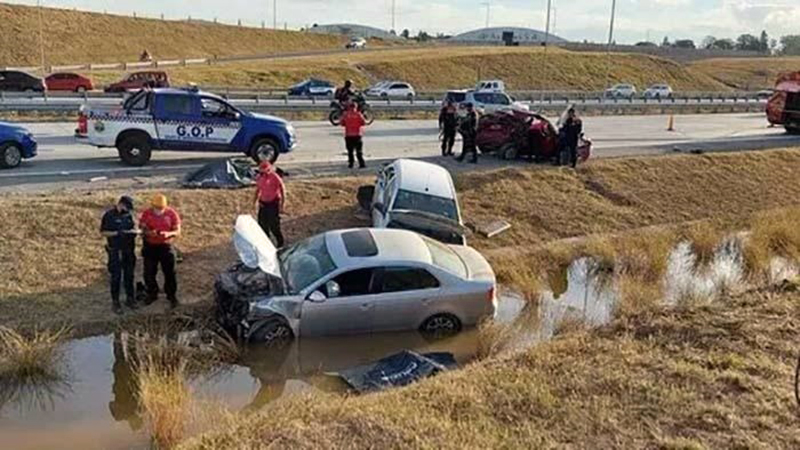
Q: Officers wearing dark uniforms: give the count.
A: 4